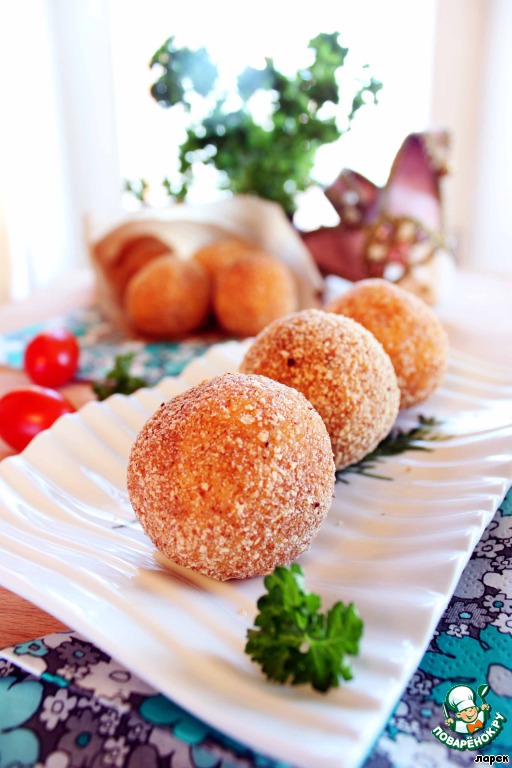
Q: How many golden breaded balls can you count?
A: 7